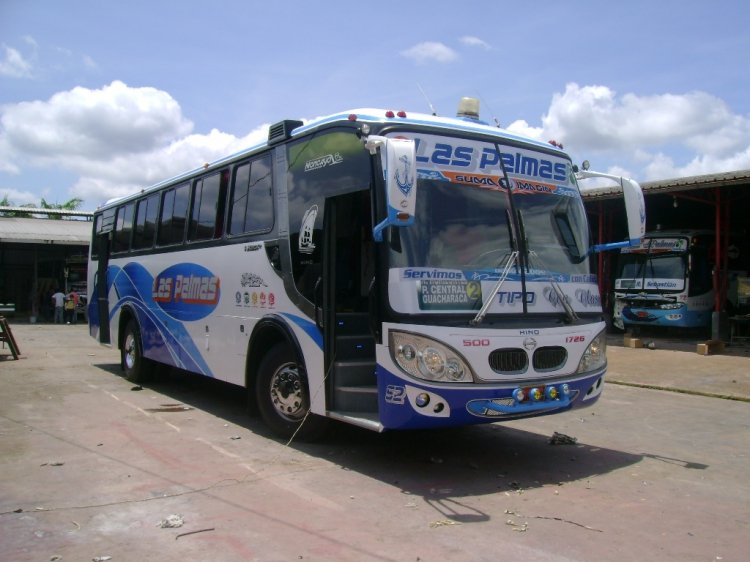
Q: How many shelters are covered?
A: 2